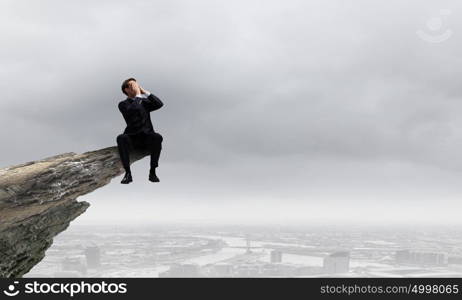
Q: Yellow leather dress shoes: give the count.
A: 0